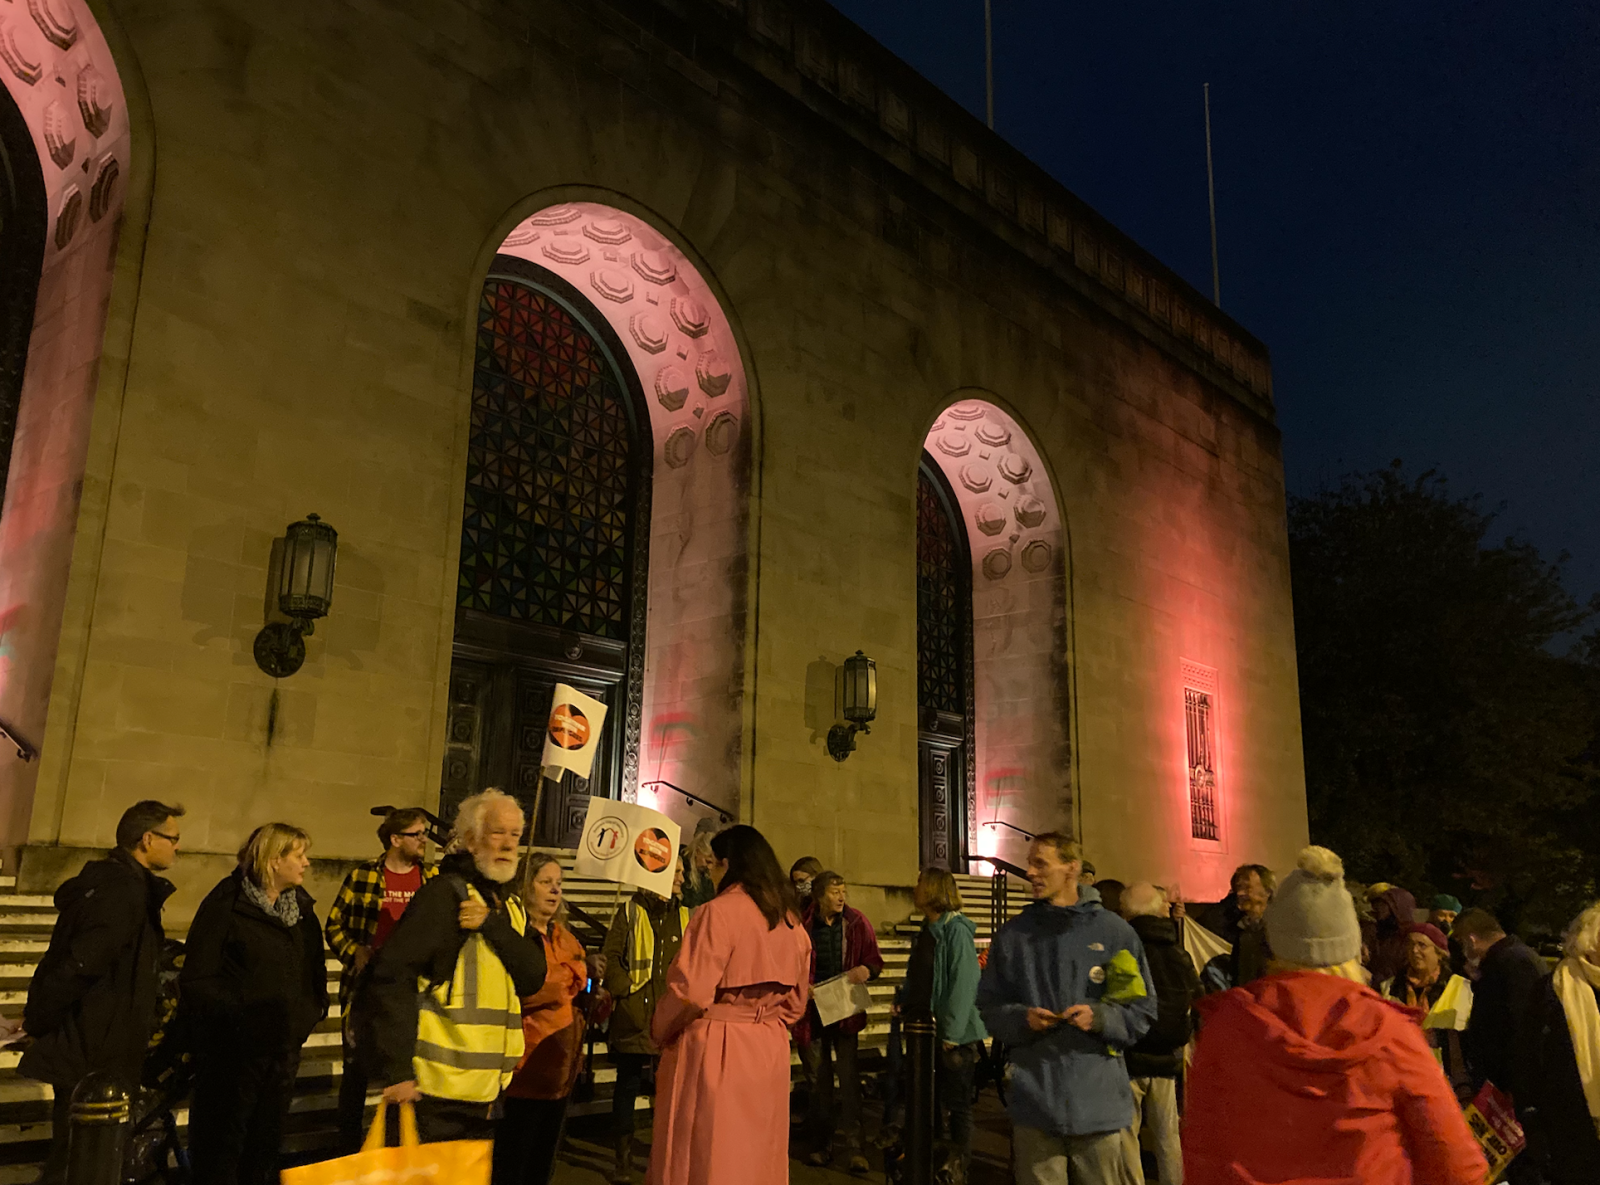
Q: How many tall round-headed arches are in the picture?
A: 3